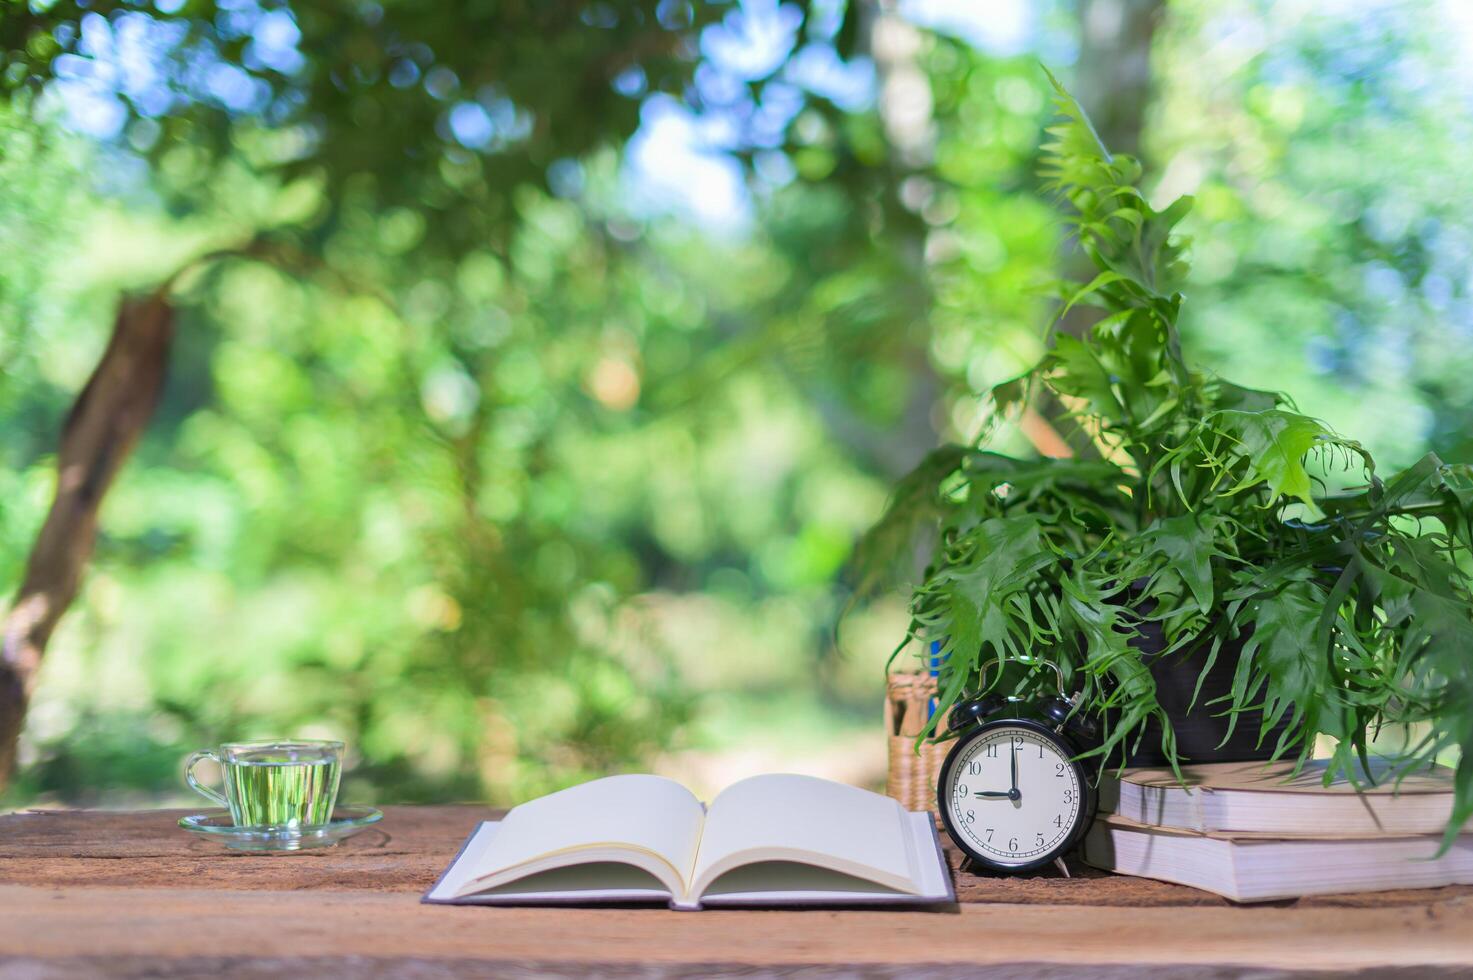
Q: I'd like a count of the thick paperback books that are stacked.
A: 2